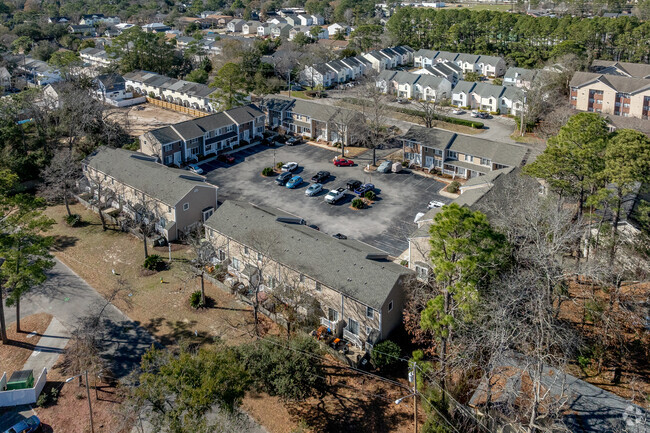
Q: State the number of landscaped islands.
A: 2